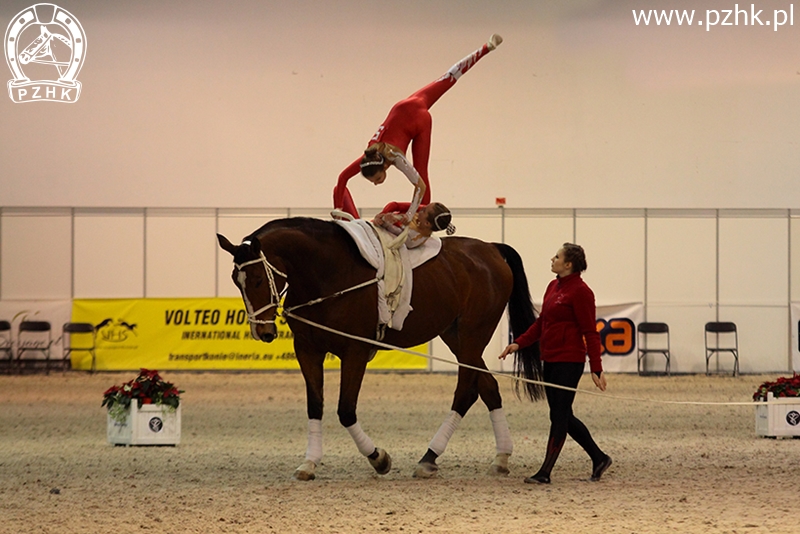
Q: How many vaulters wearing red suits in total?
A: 2